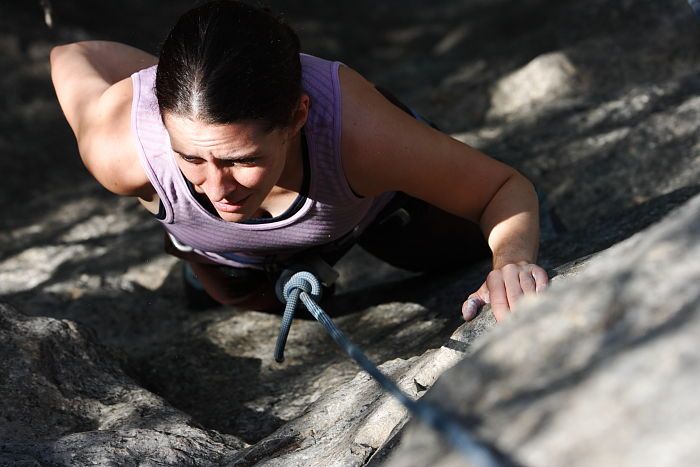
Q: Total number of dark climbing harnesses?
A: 1